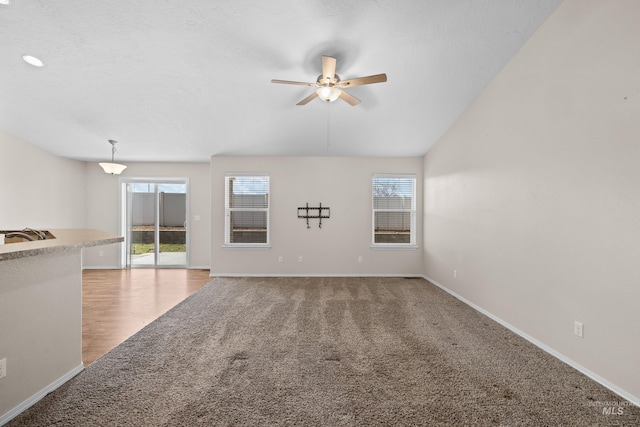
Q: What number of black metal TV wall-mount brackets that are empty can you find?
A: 1